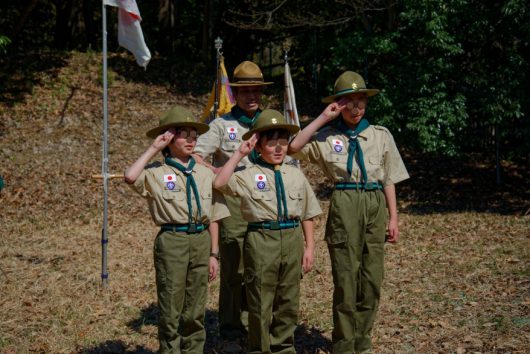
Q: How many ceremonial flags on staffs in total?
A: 3